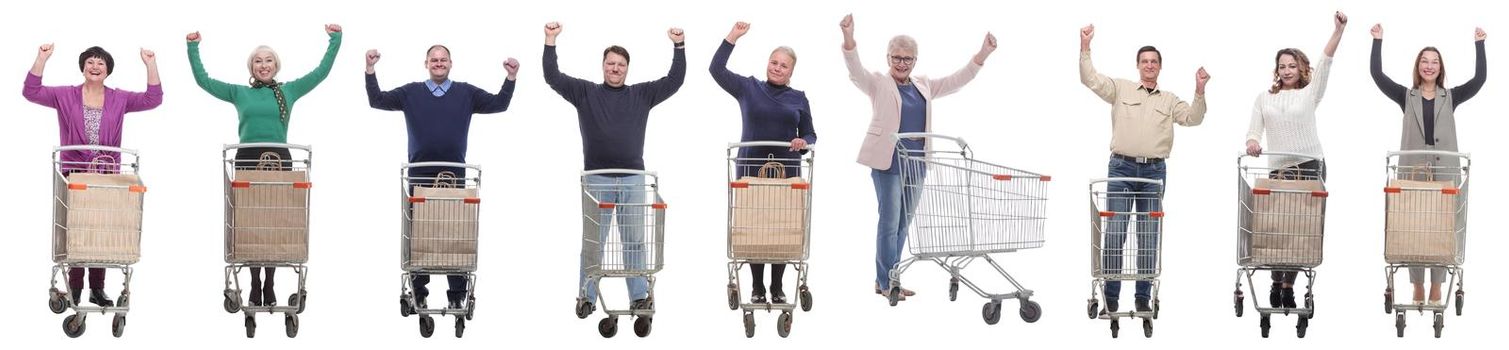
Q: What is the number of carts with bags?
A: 6